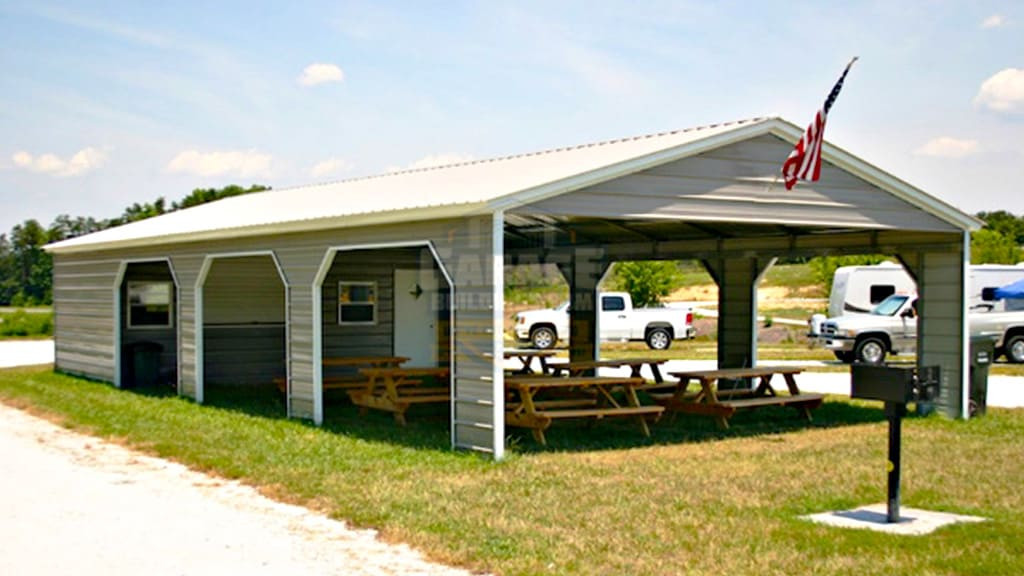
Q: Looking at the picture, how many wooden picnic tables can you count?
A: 6